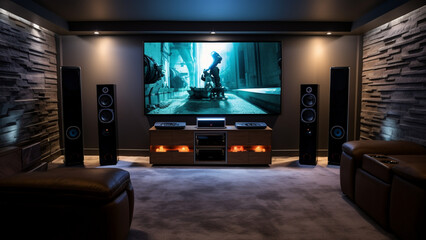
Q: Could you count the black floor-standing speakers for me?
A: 4